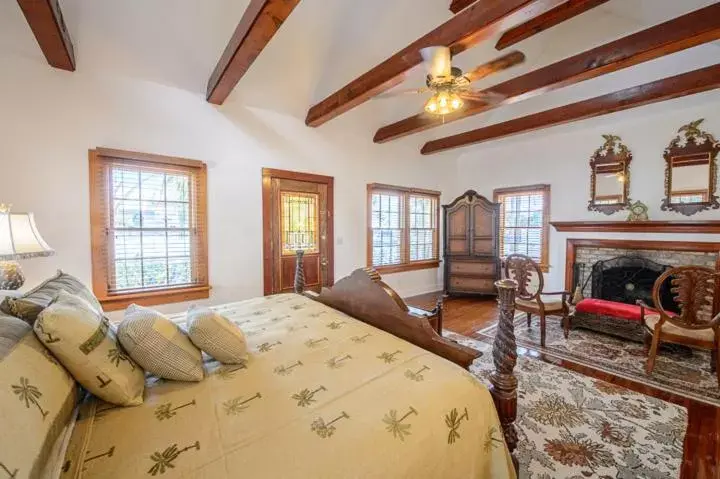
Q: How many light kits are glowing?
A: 1